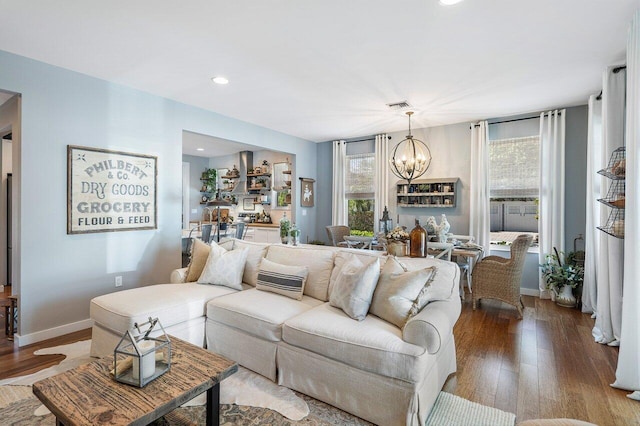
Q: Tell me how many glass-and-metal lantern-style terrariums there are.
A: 1